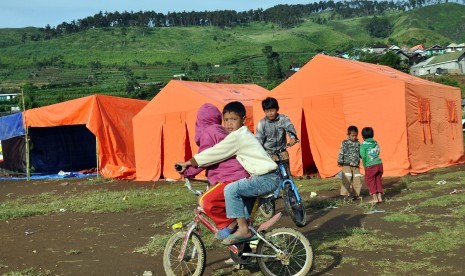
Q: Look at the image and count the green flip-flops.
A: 1